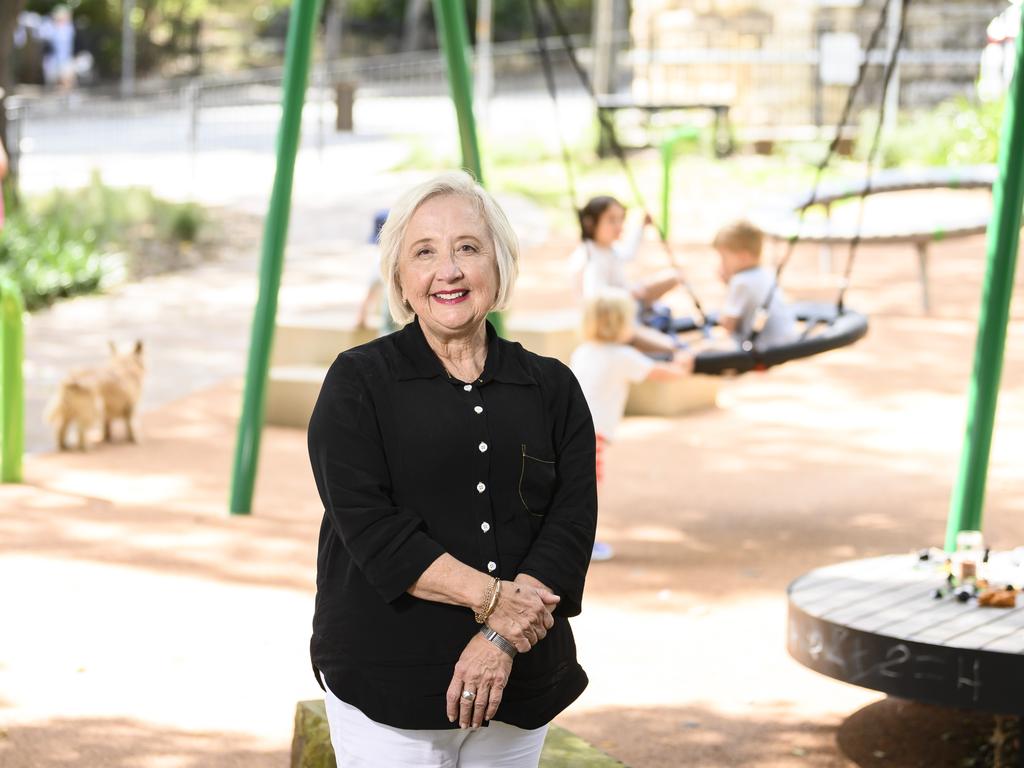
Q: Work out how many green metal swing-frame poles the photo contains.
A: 3